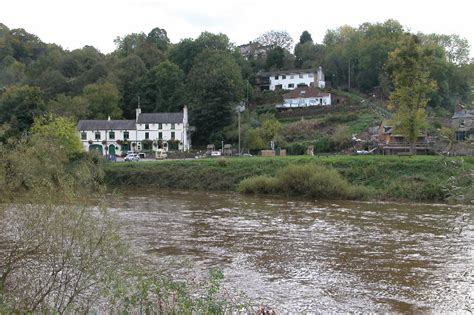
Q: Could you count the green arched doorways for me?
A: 2